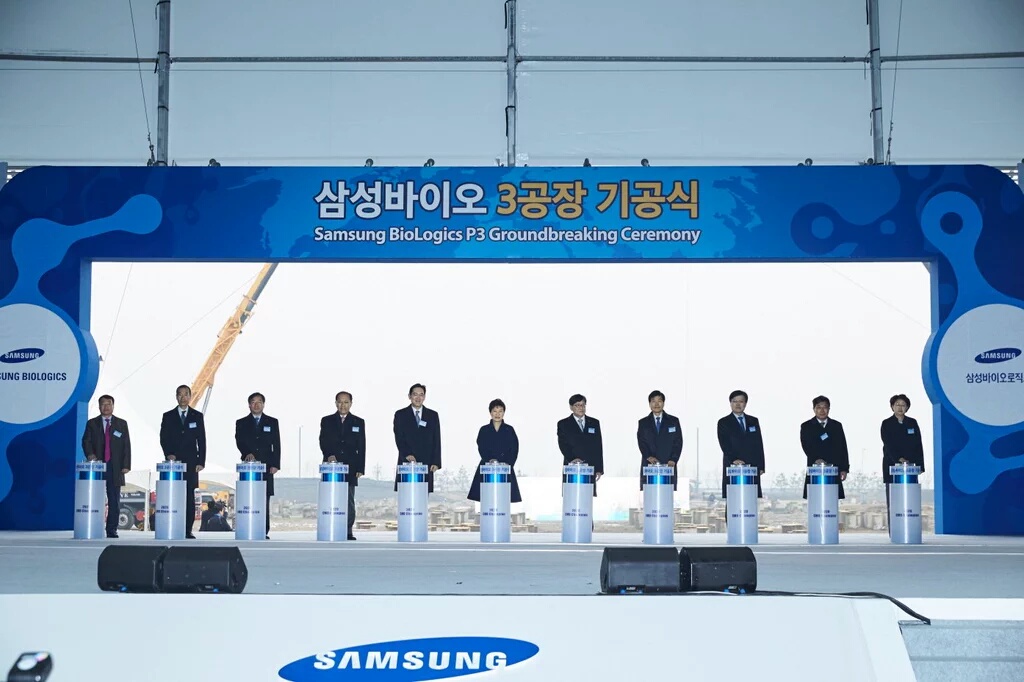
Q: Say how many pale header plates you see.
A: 11